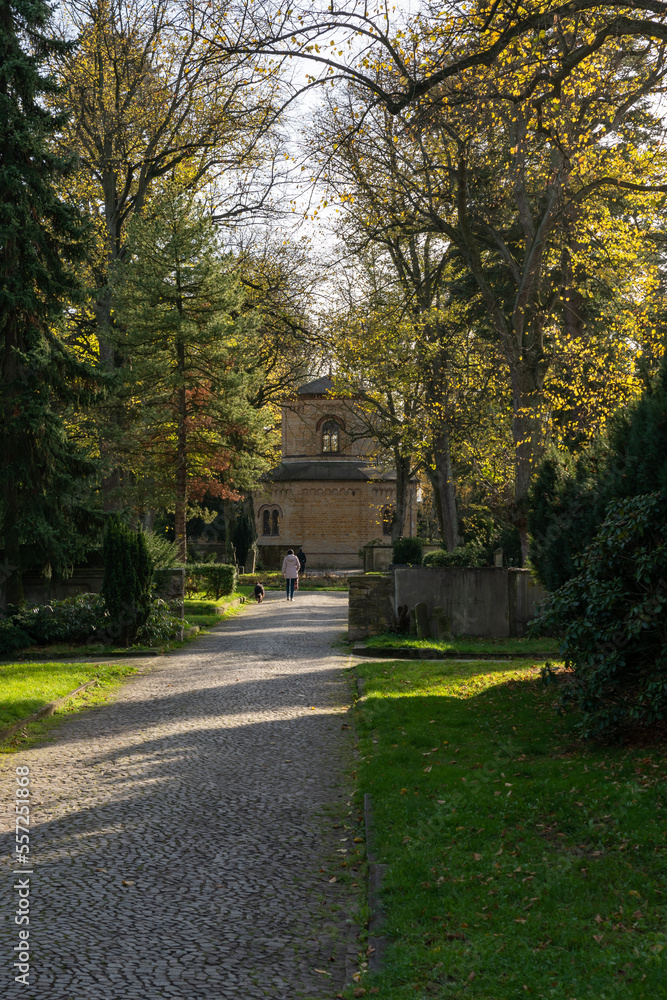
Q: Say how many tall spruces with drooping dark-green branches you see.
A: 1